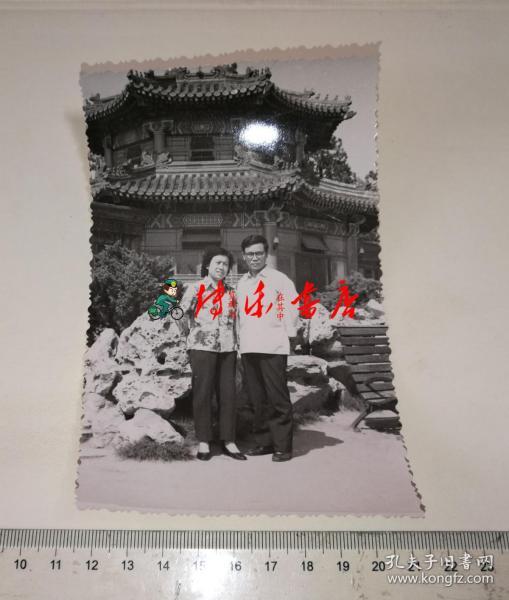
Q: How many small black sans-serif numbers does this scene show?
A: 14